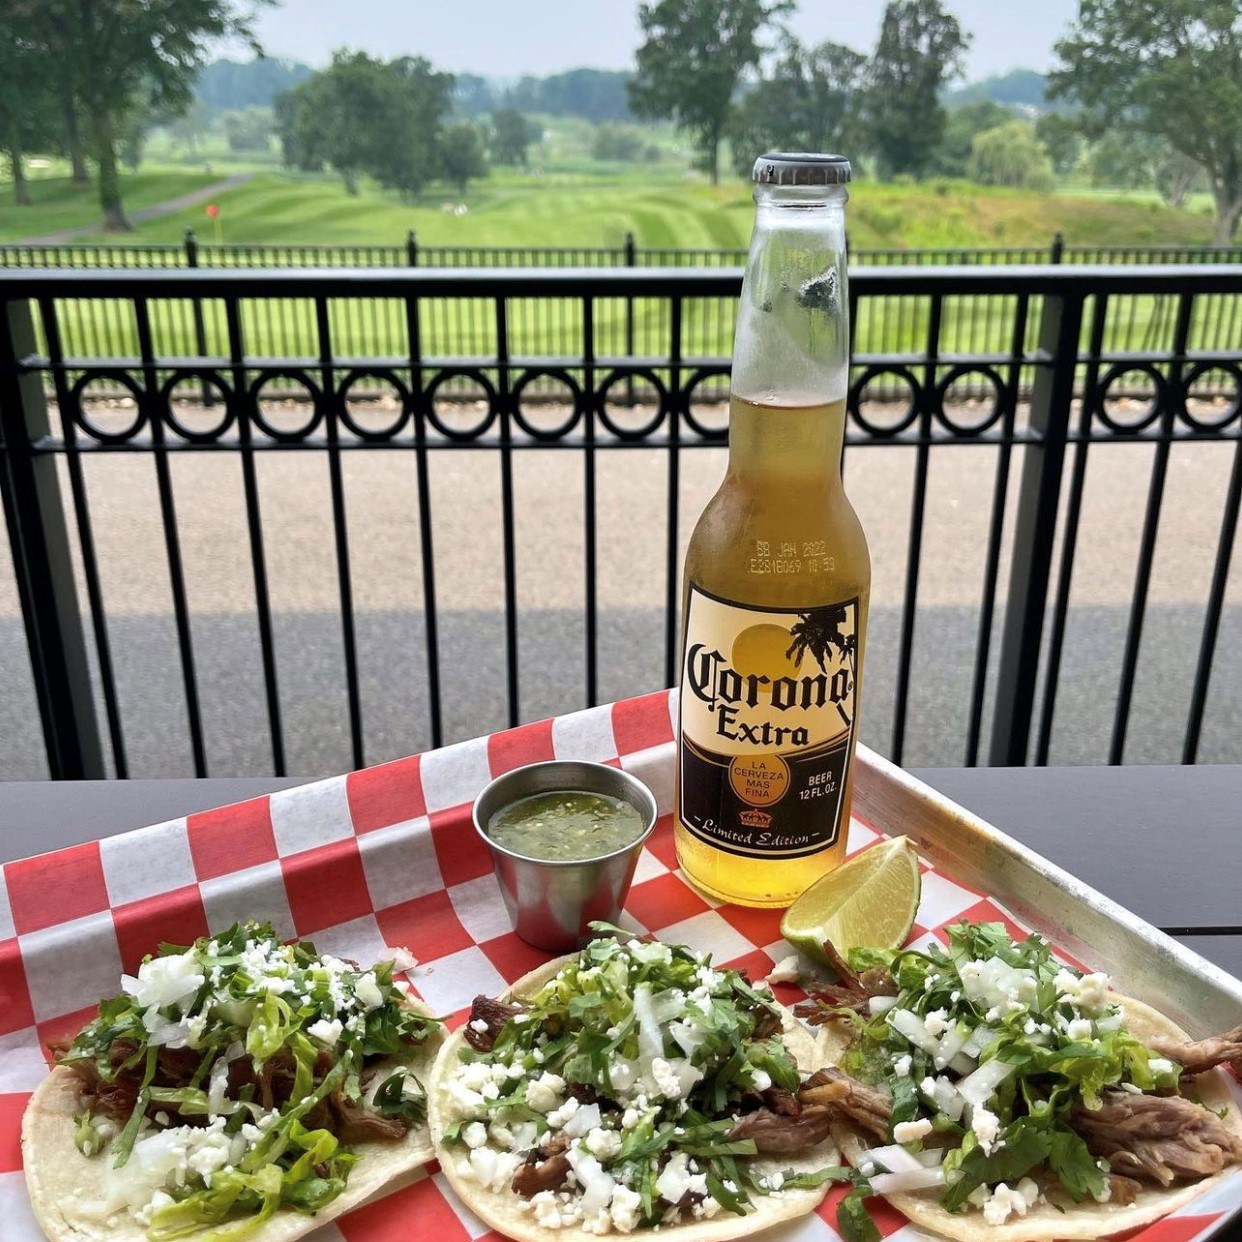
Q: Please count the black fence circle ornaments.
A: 12